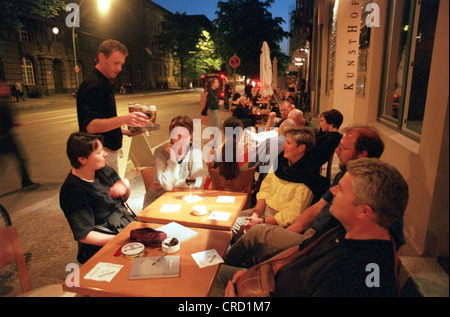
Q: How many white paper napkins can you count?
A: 6